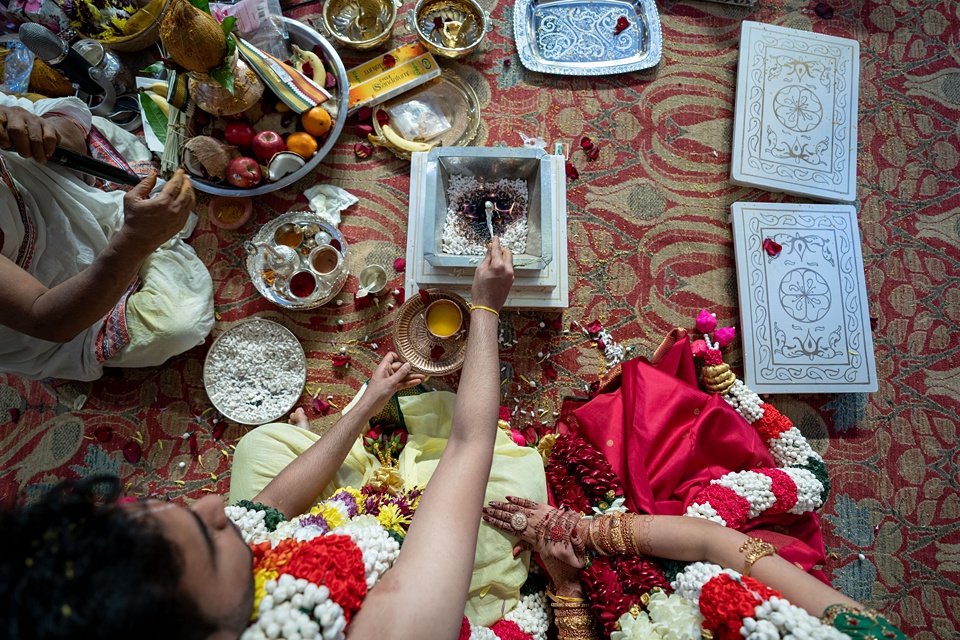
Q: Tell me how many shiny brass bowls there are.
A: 2